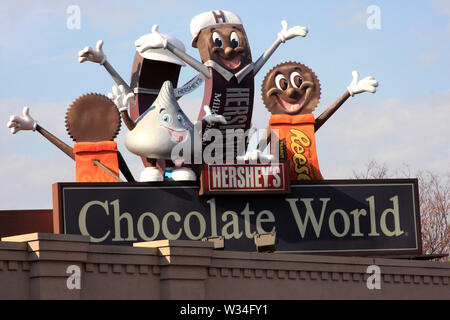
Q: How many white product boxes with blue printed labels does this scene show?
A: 0